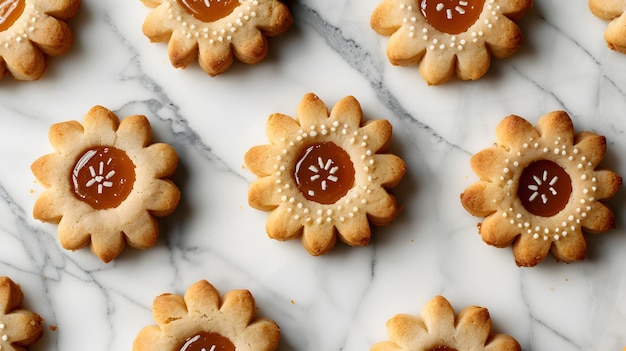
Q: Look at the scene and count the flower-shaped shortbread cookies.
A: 10